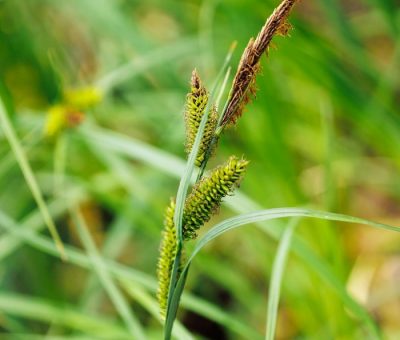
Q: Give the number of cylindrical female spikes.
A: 3